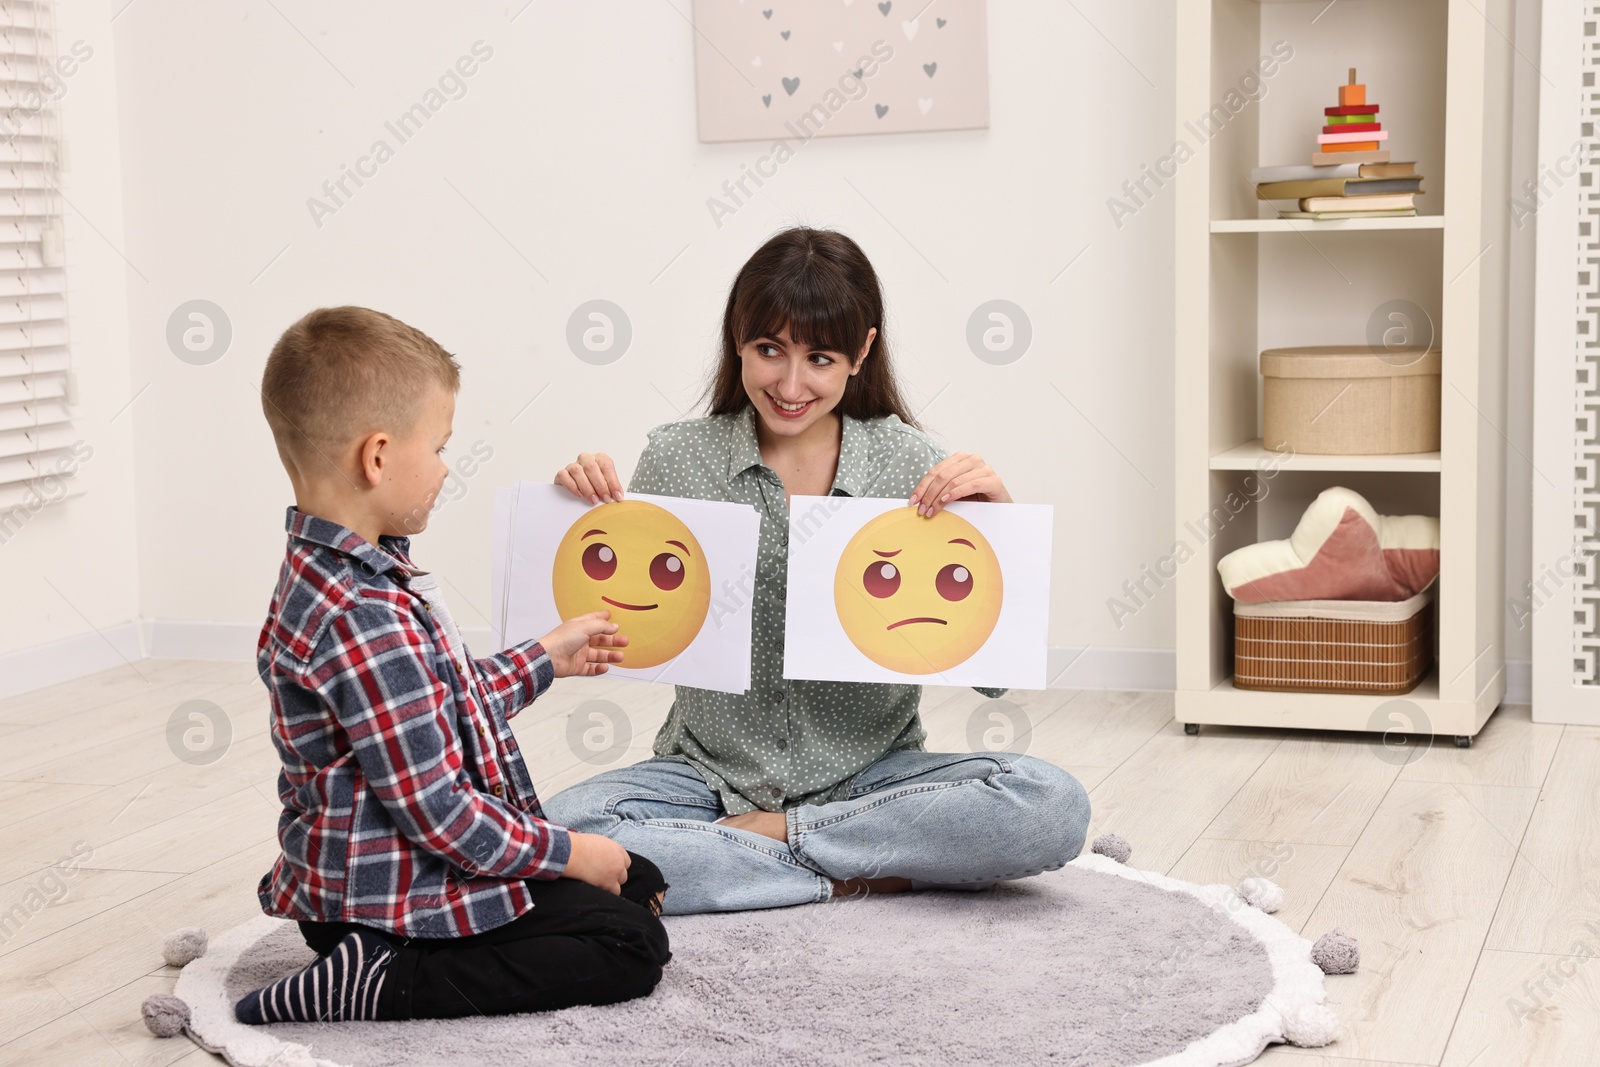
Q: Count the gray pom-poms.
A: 4